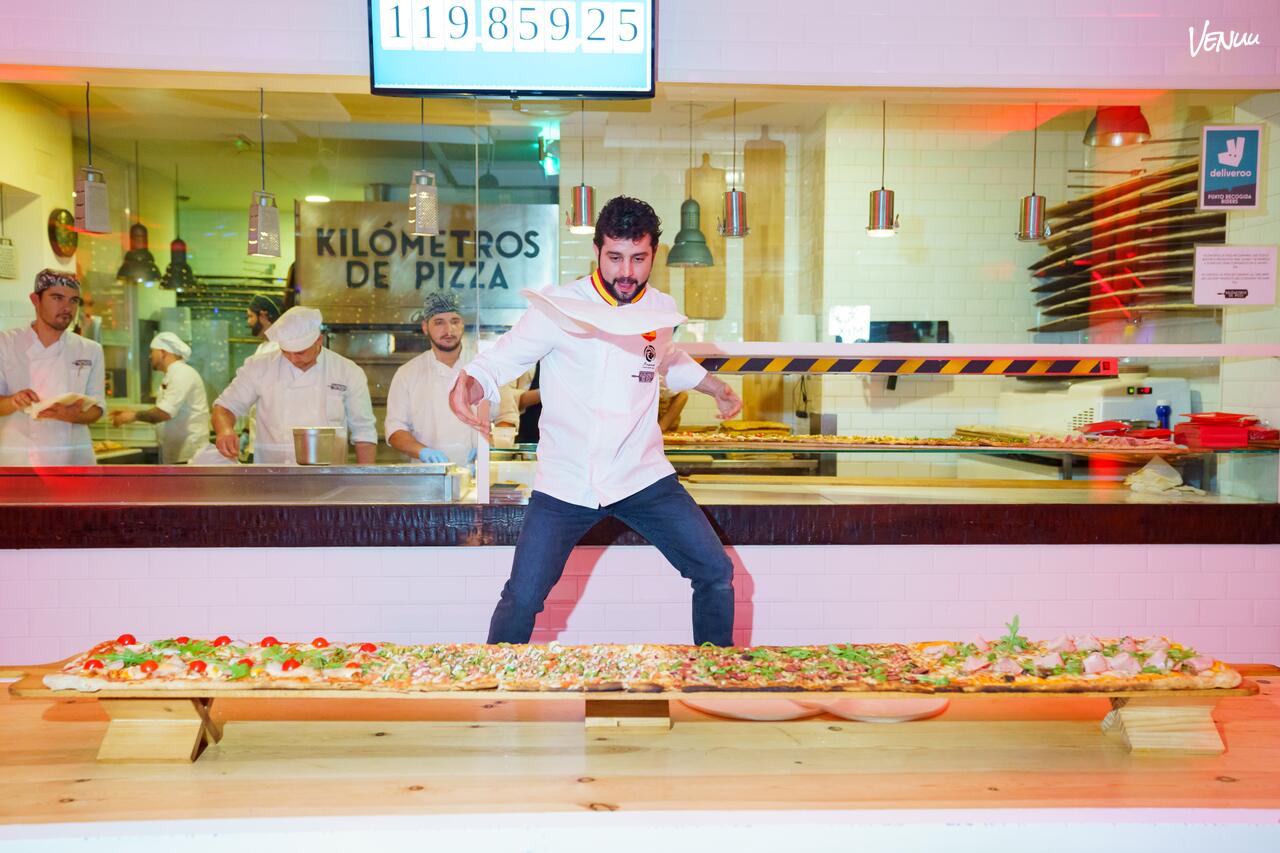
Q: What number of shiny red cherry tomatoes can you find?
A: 12